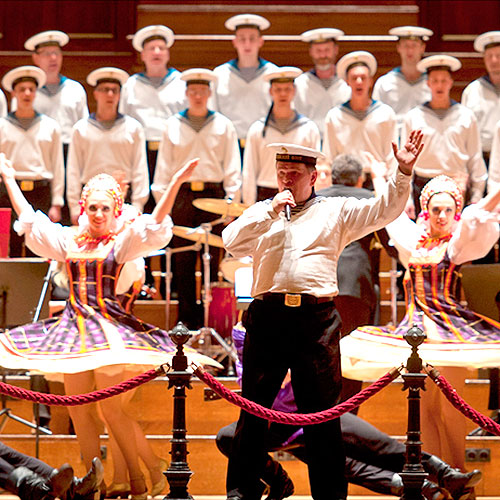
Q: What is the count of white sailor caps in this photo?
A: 13